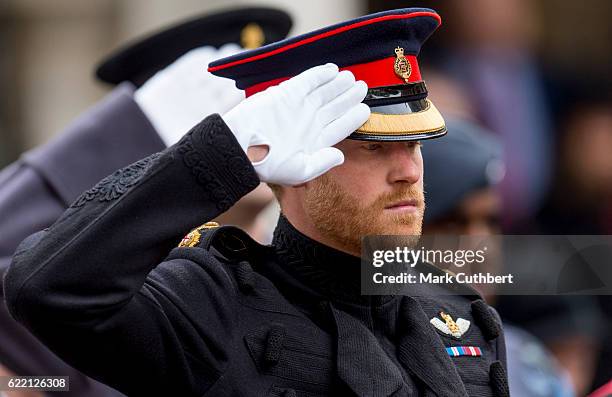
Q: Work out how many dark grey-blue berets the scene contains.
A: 1